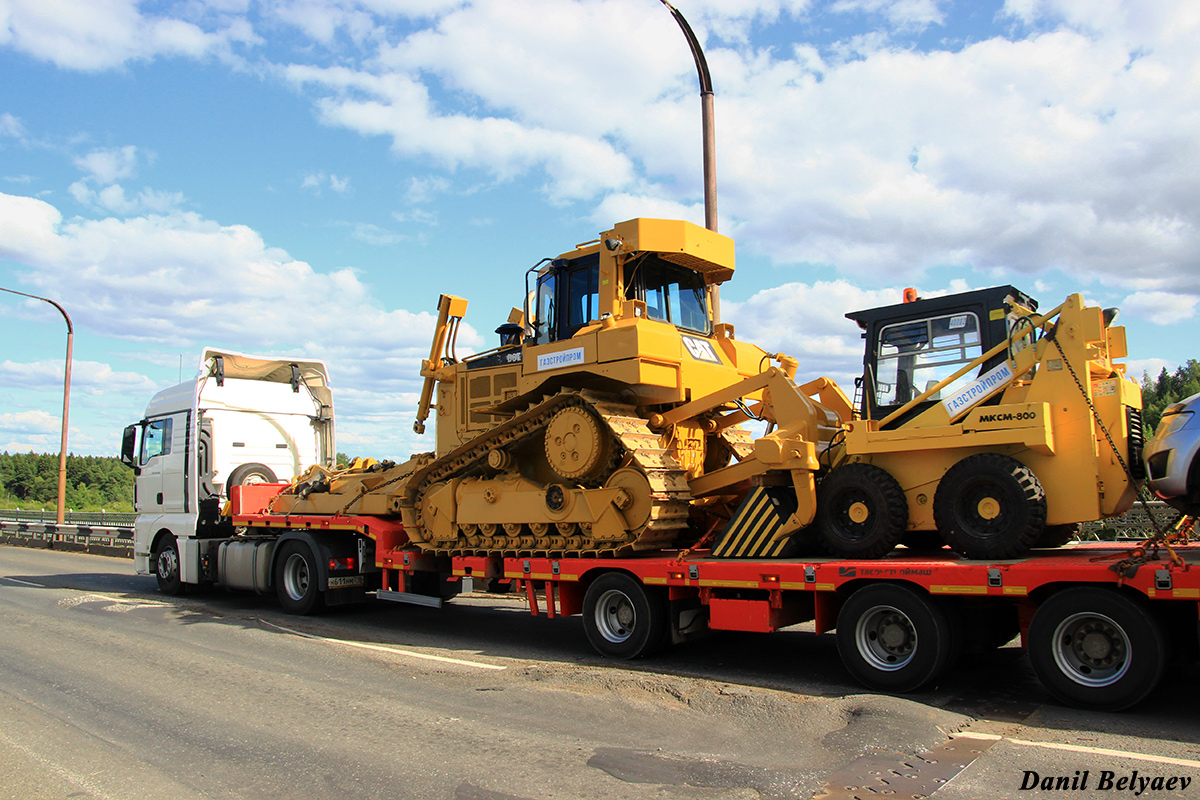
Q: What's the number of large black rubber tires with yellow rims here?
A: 2